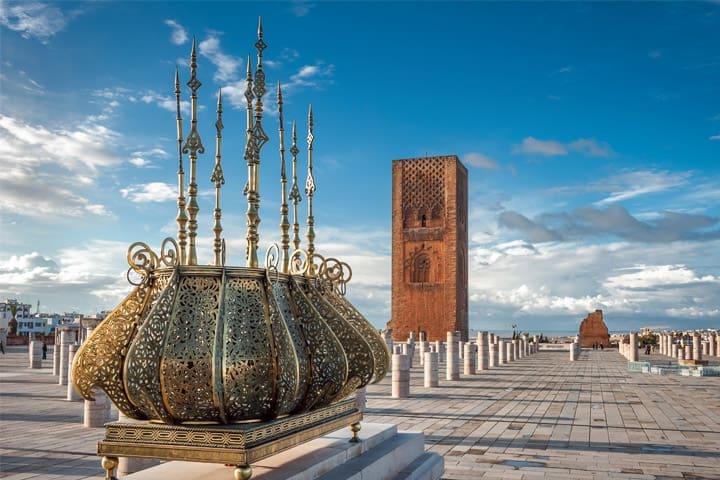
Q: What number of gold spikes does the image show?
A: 8